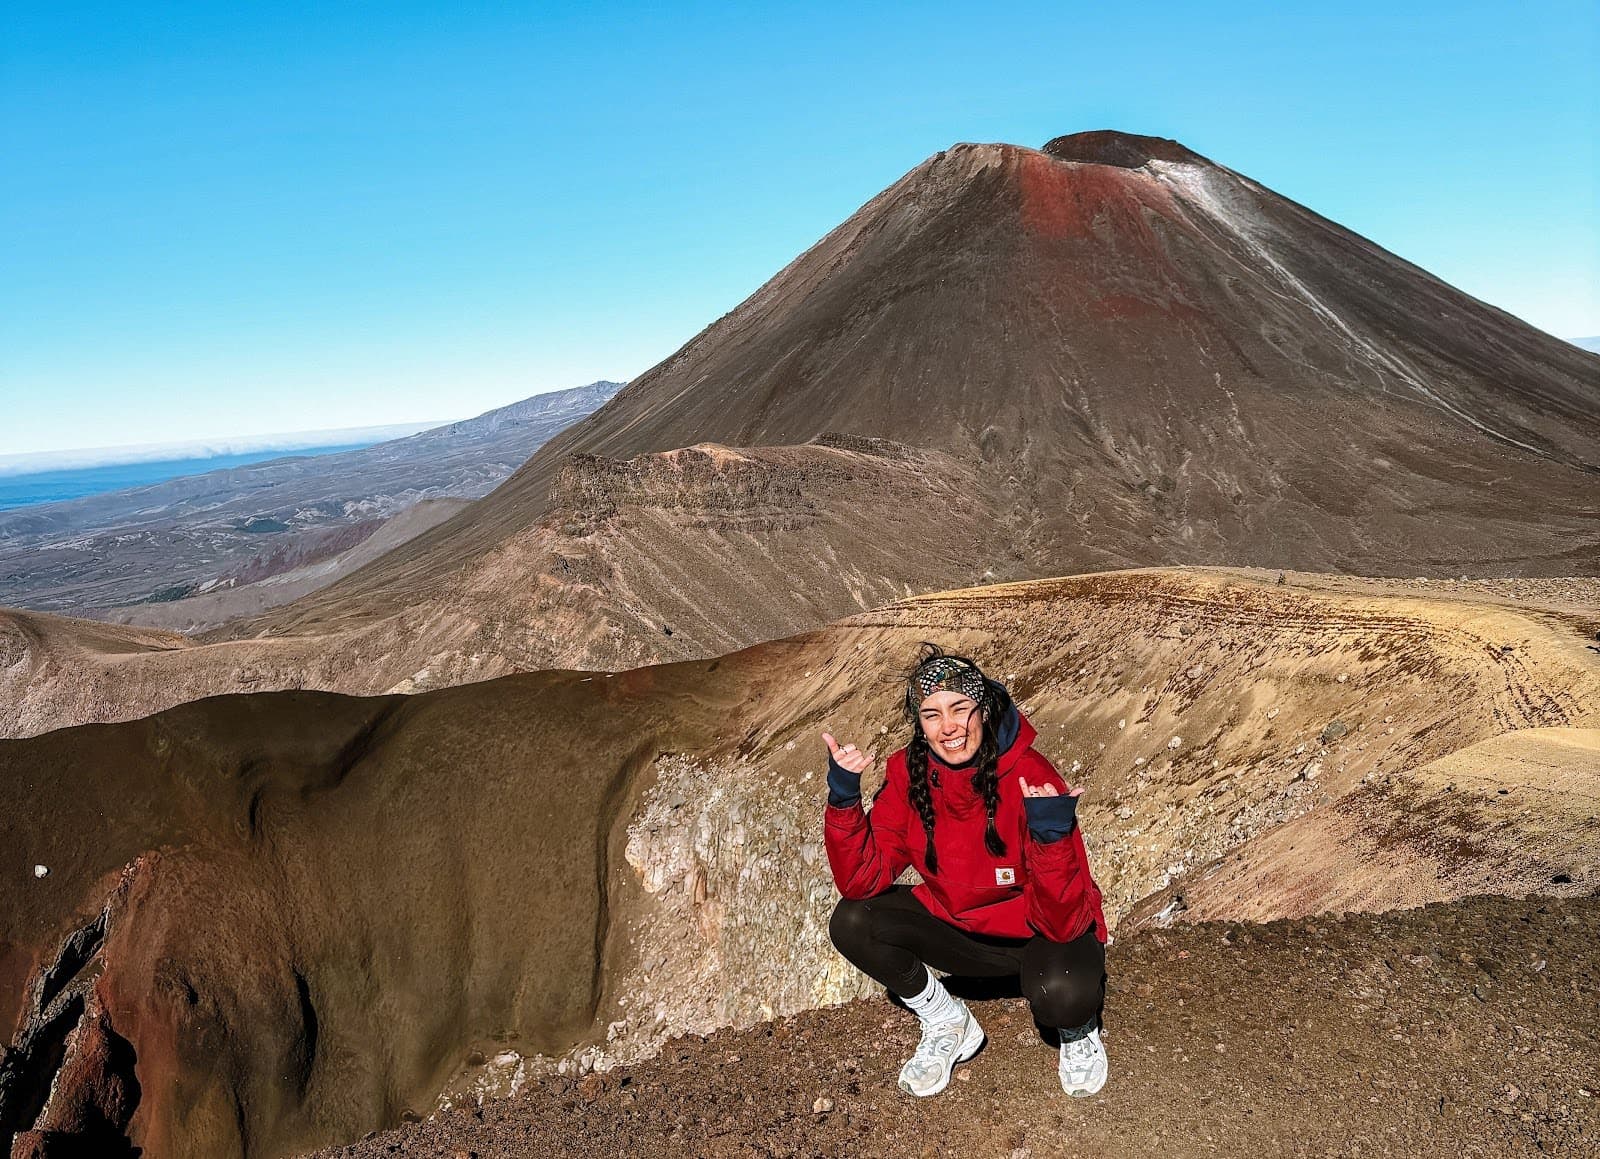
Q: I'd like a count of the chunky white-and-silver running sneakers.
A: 2